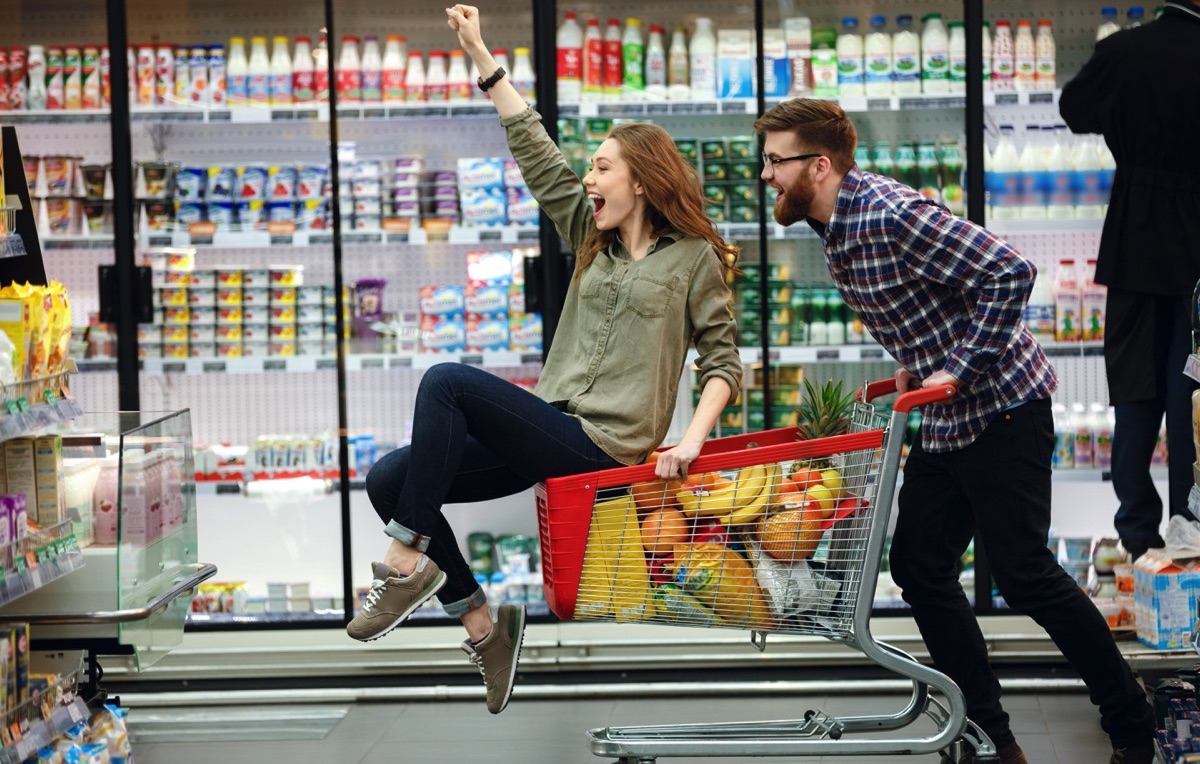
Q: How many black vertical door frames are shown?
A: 5